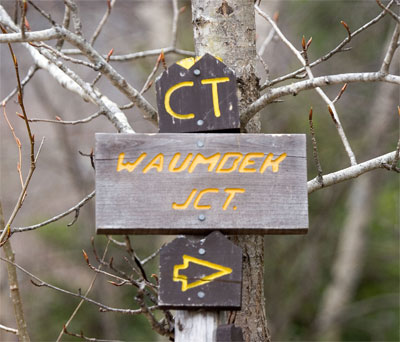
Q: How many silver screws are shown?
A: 6